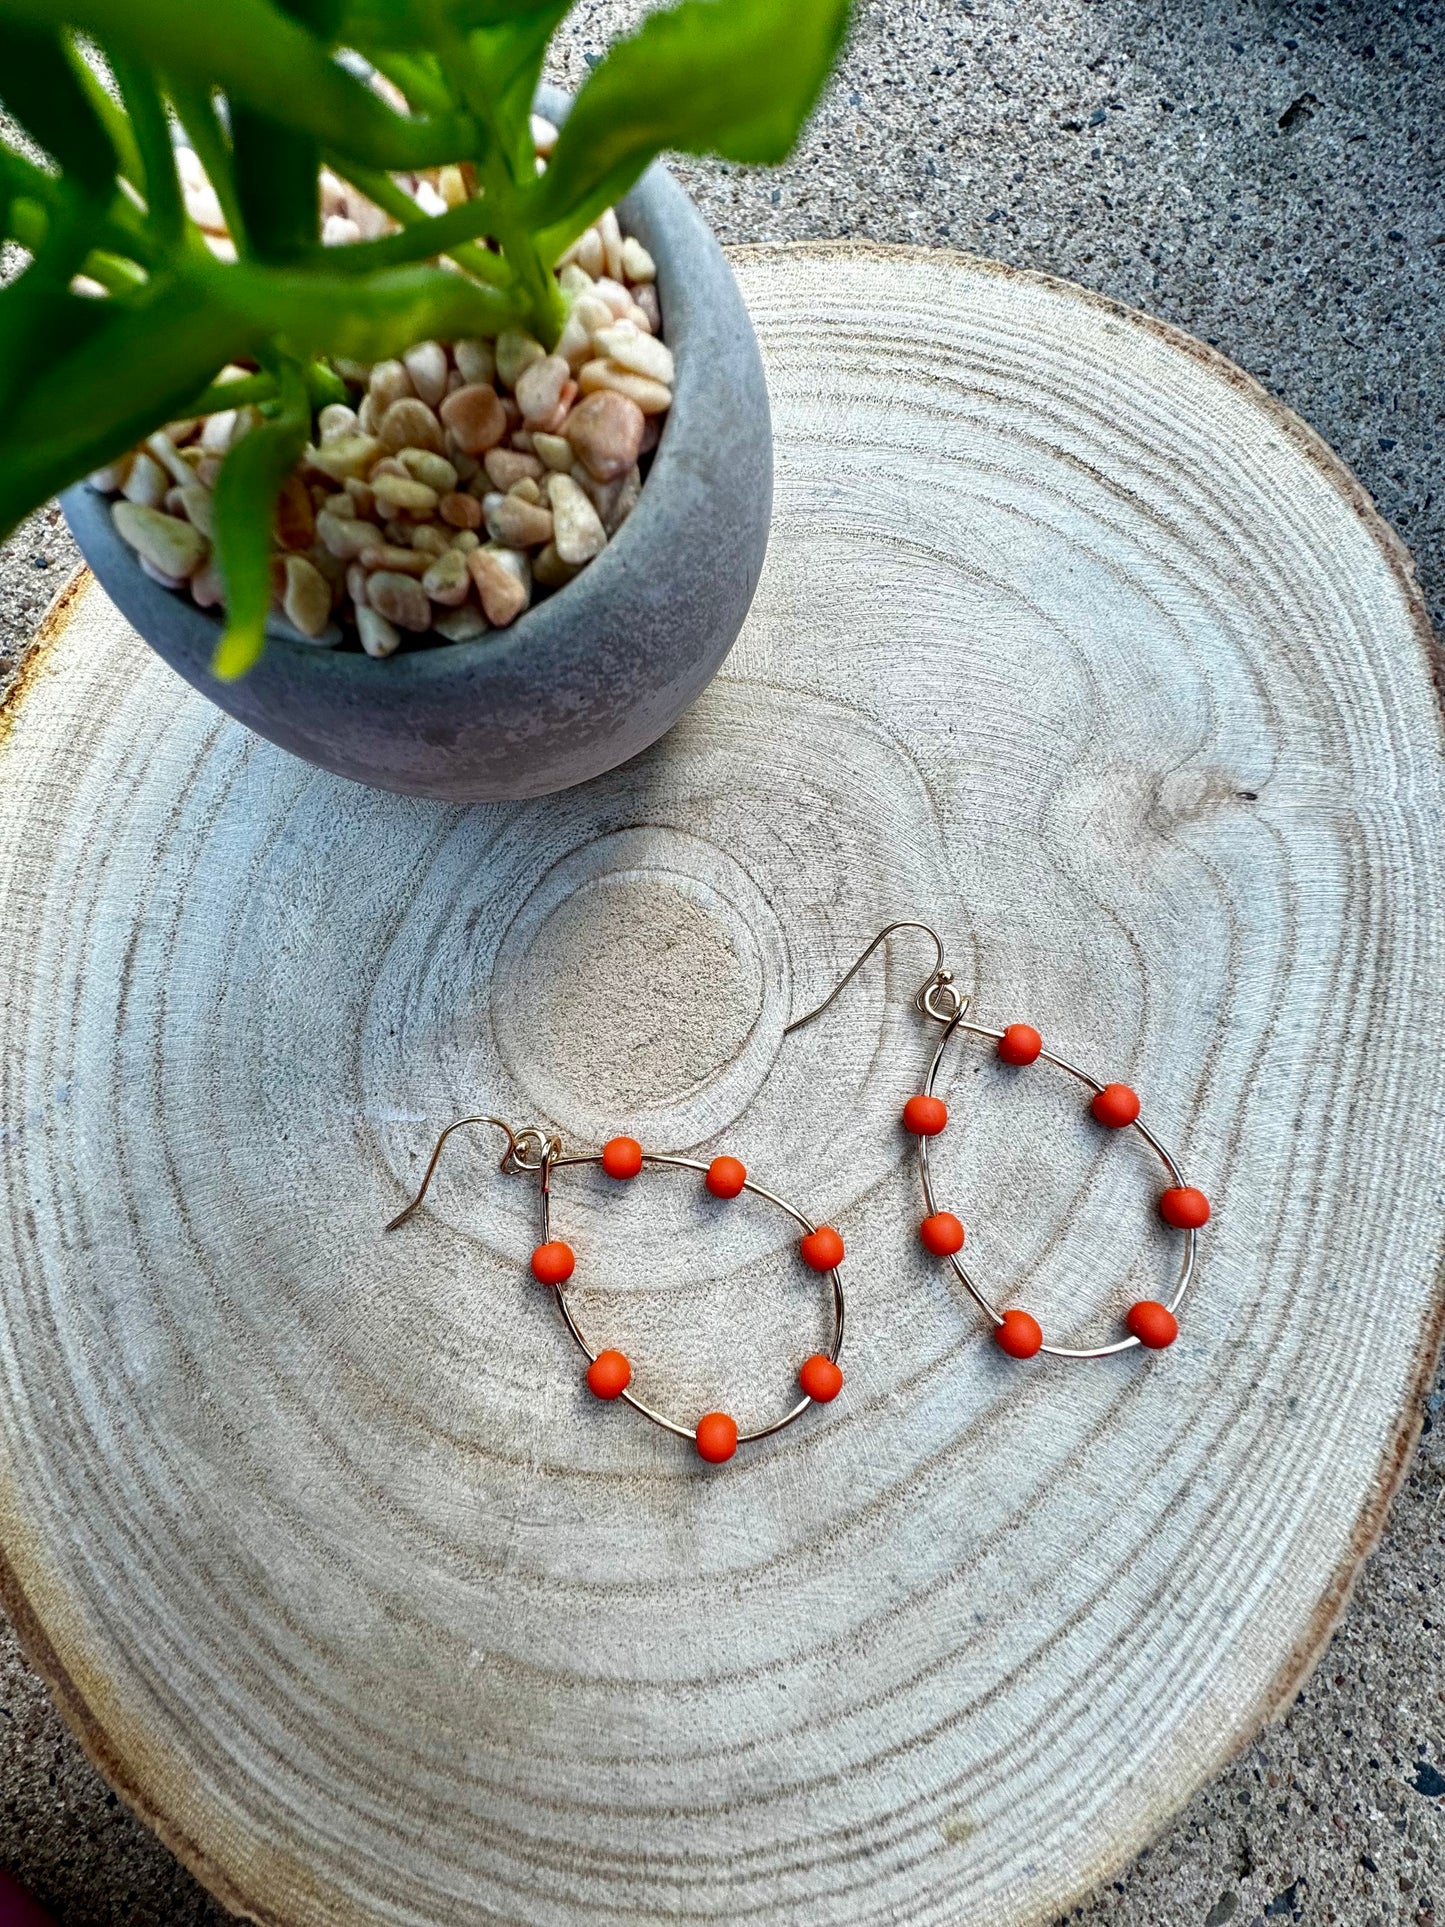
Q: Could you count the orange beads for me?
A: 14